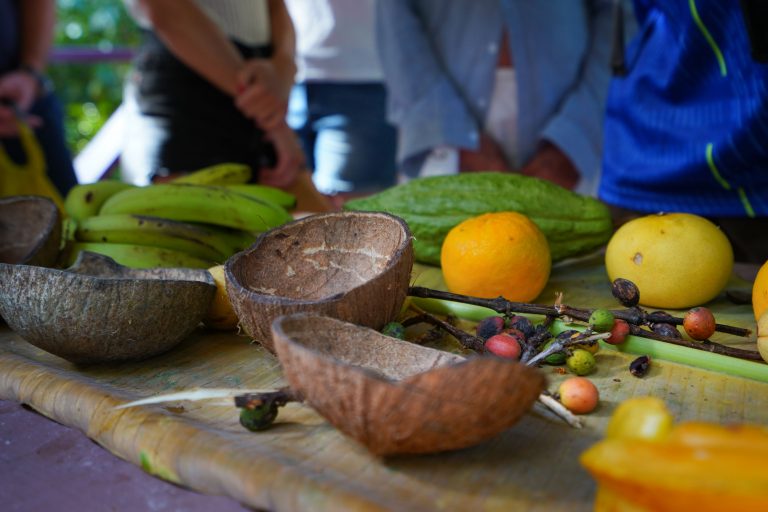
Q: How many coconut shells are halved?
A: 4